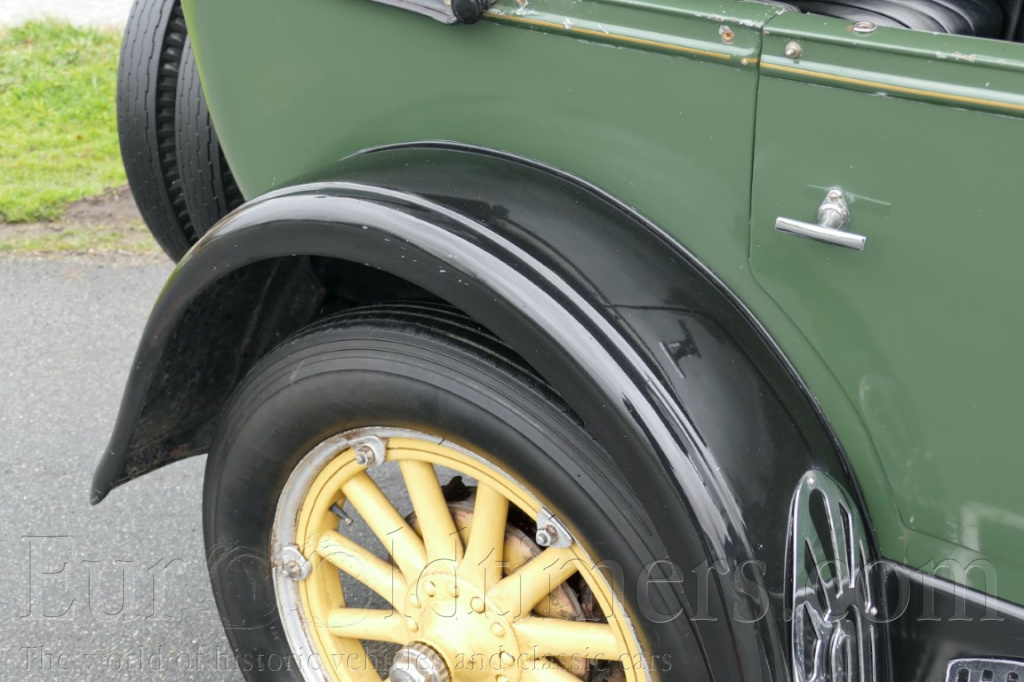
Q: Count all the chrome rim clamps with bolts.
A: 3